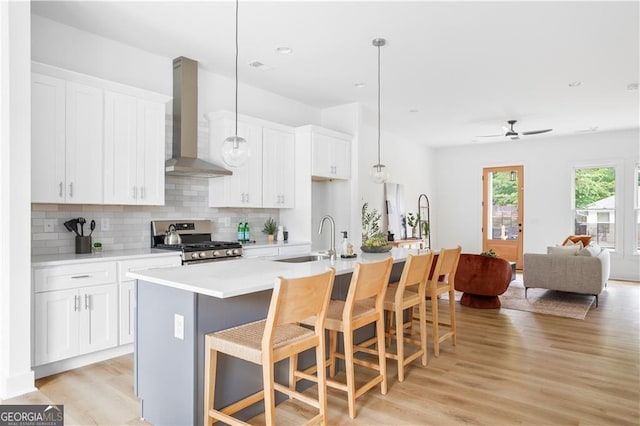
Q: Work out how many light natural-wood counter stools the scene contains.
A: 4